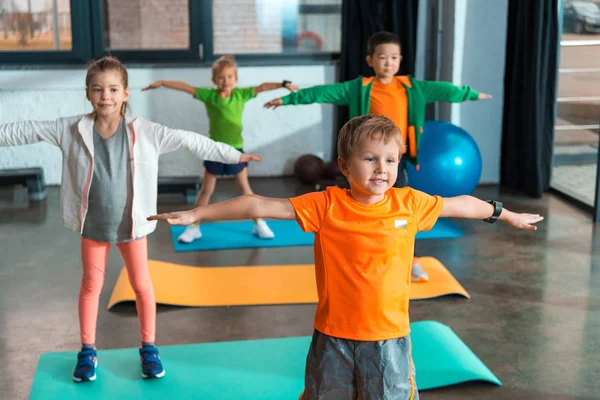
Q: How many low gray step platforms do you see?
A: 2